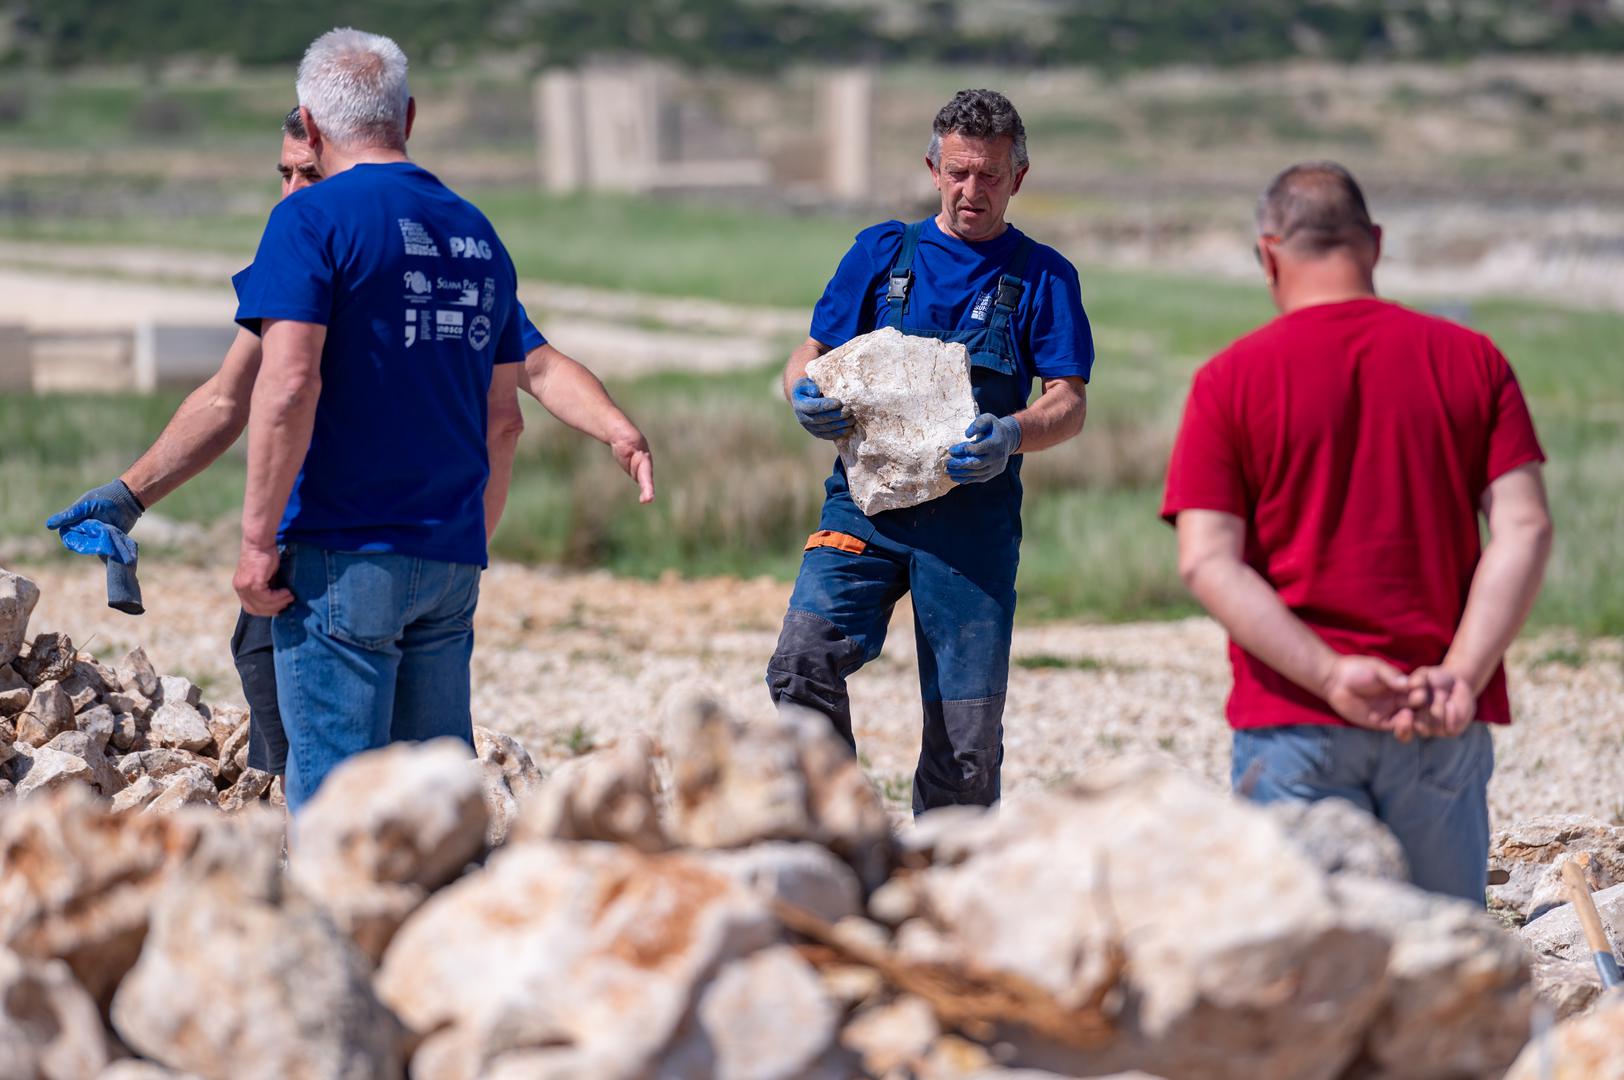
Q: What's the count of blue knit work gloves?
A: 4